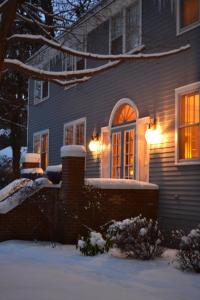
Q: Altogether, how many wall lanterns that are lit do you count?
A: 2